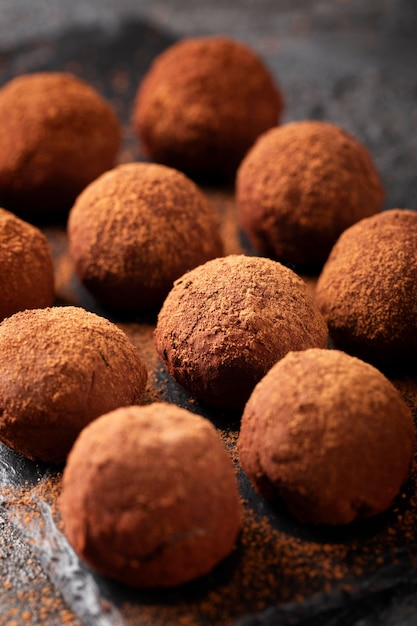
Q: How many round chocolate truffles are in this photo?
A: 10